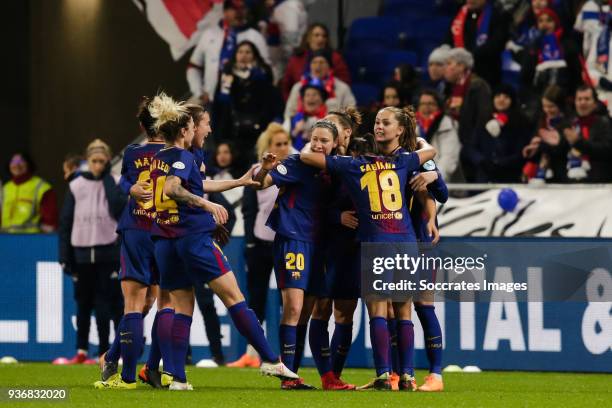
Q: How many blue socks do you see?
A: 14